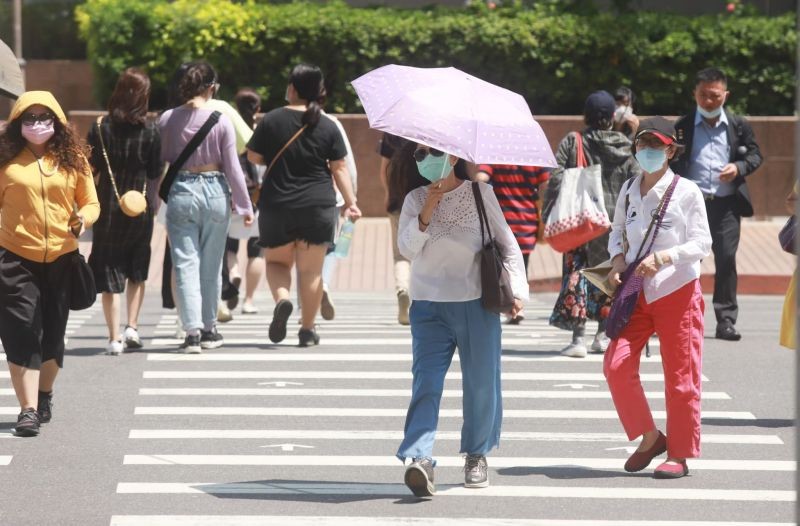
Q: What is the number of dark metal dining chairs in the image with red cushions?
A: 0